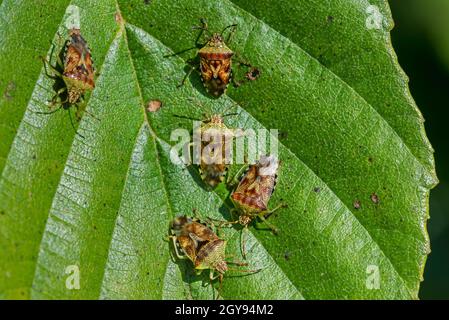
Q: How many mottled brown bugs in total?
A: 5